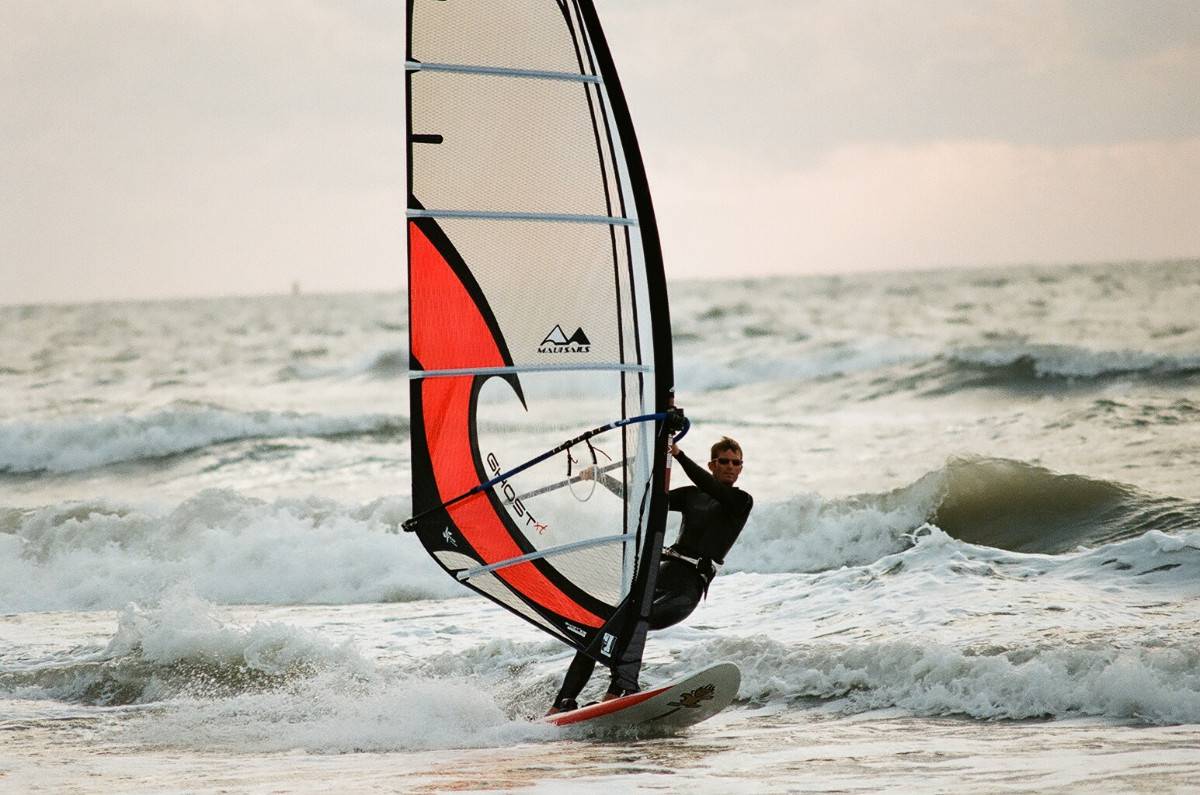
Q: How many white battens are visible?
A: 4